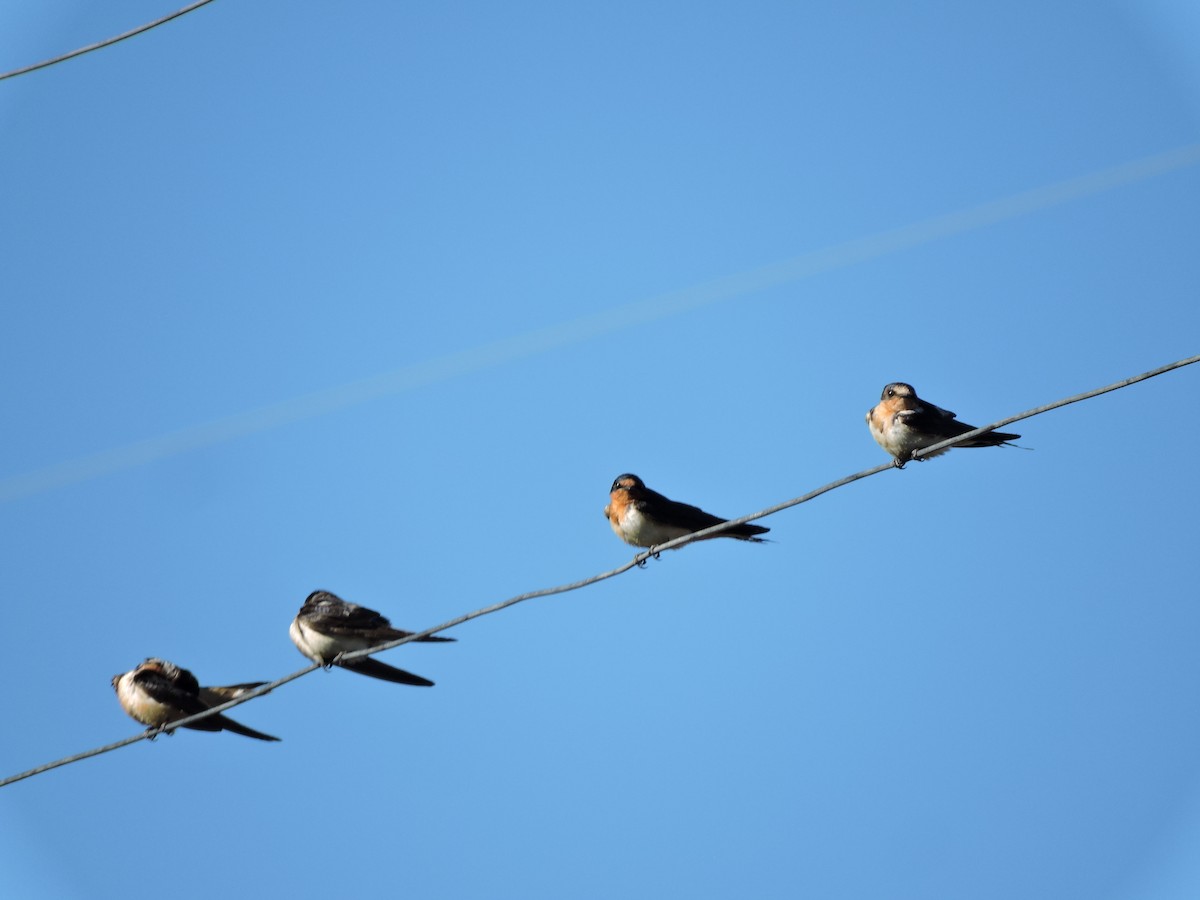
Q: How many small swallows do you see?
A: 4